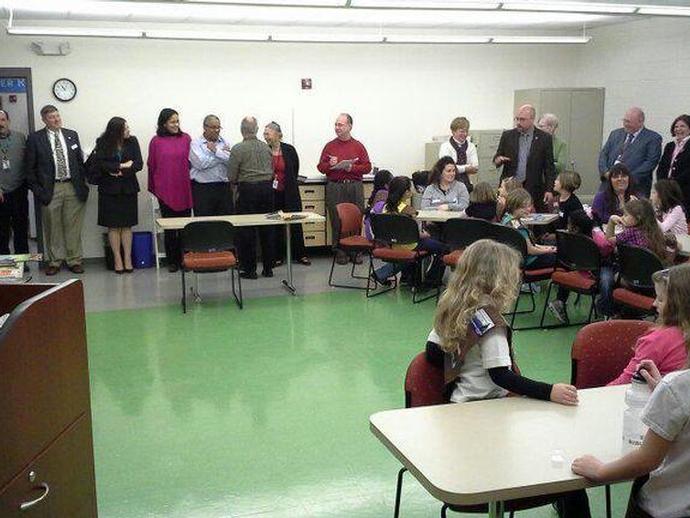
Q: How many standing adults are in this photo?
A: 13